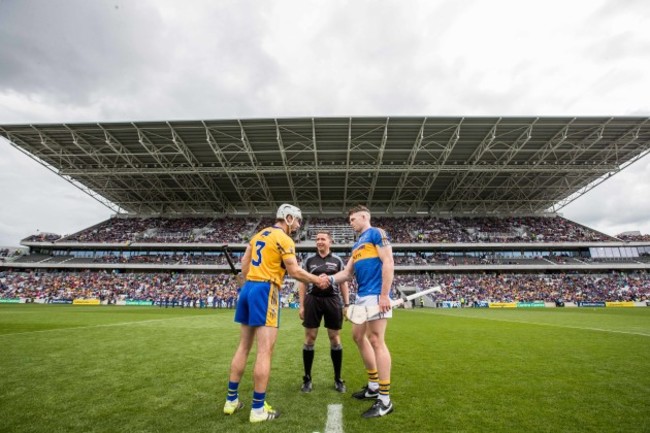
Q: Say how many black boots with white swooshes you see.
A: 2